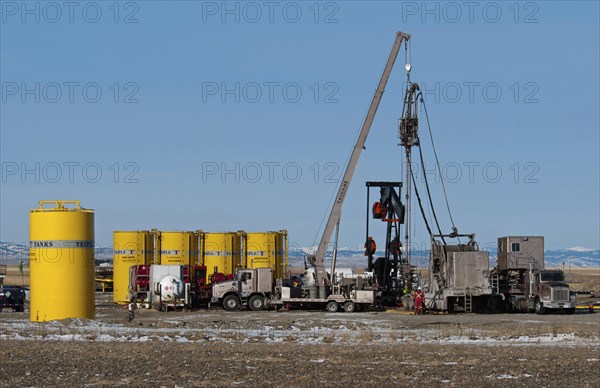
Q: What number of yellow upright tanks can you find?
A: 5